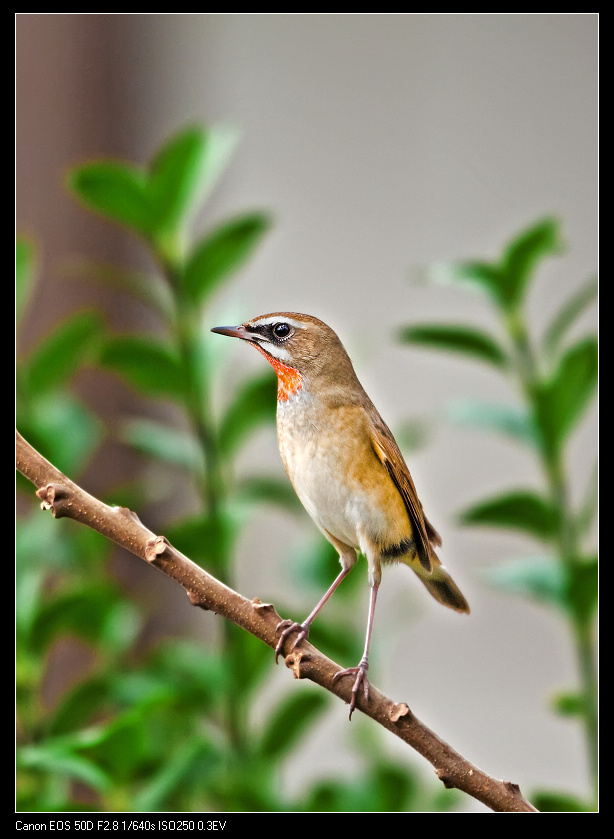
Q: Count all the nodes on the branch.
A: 9